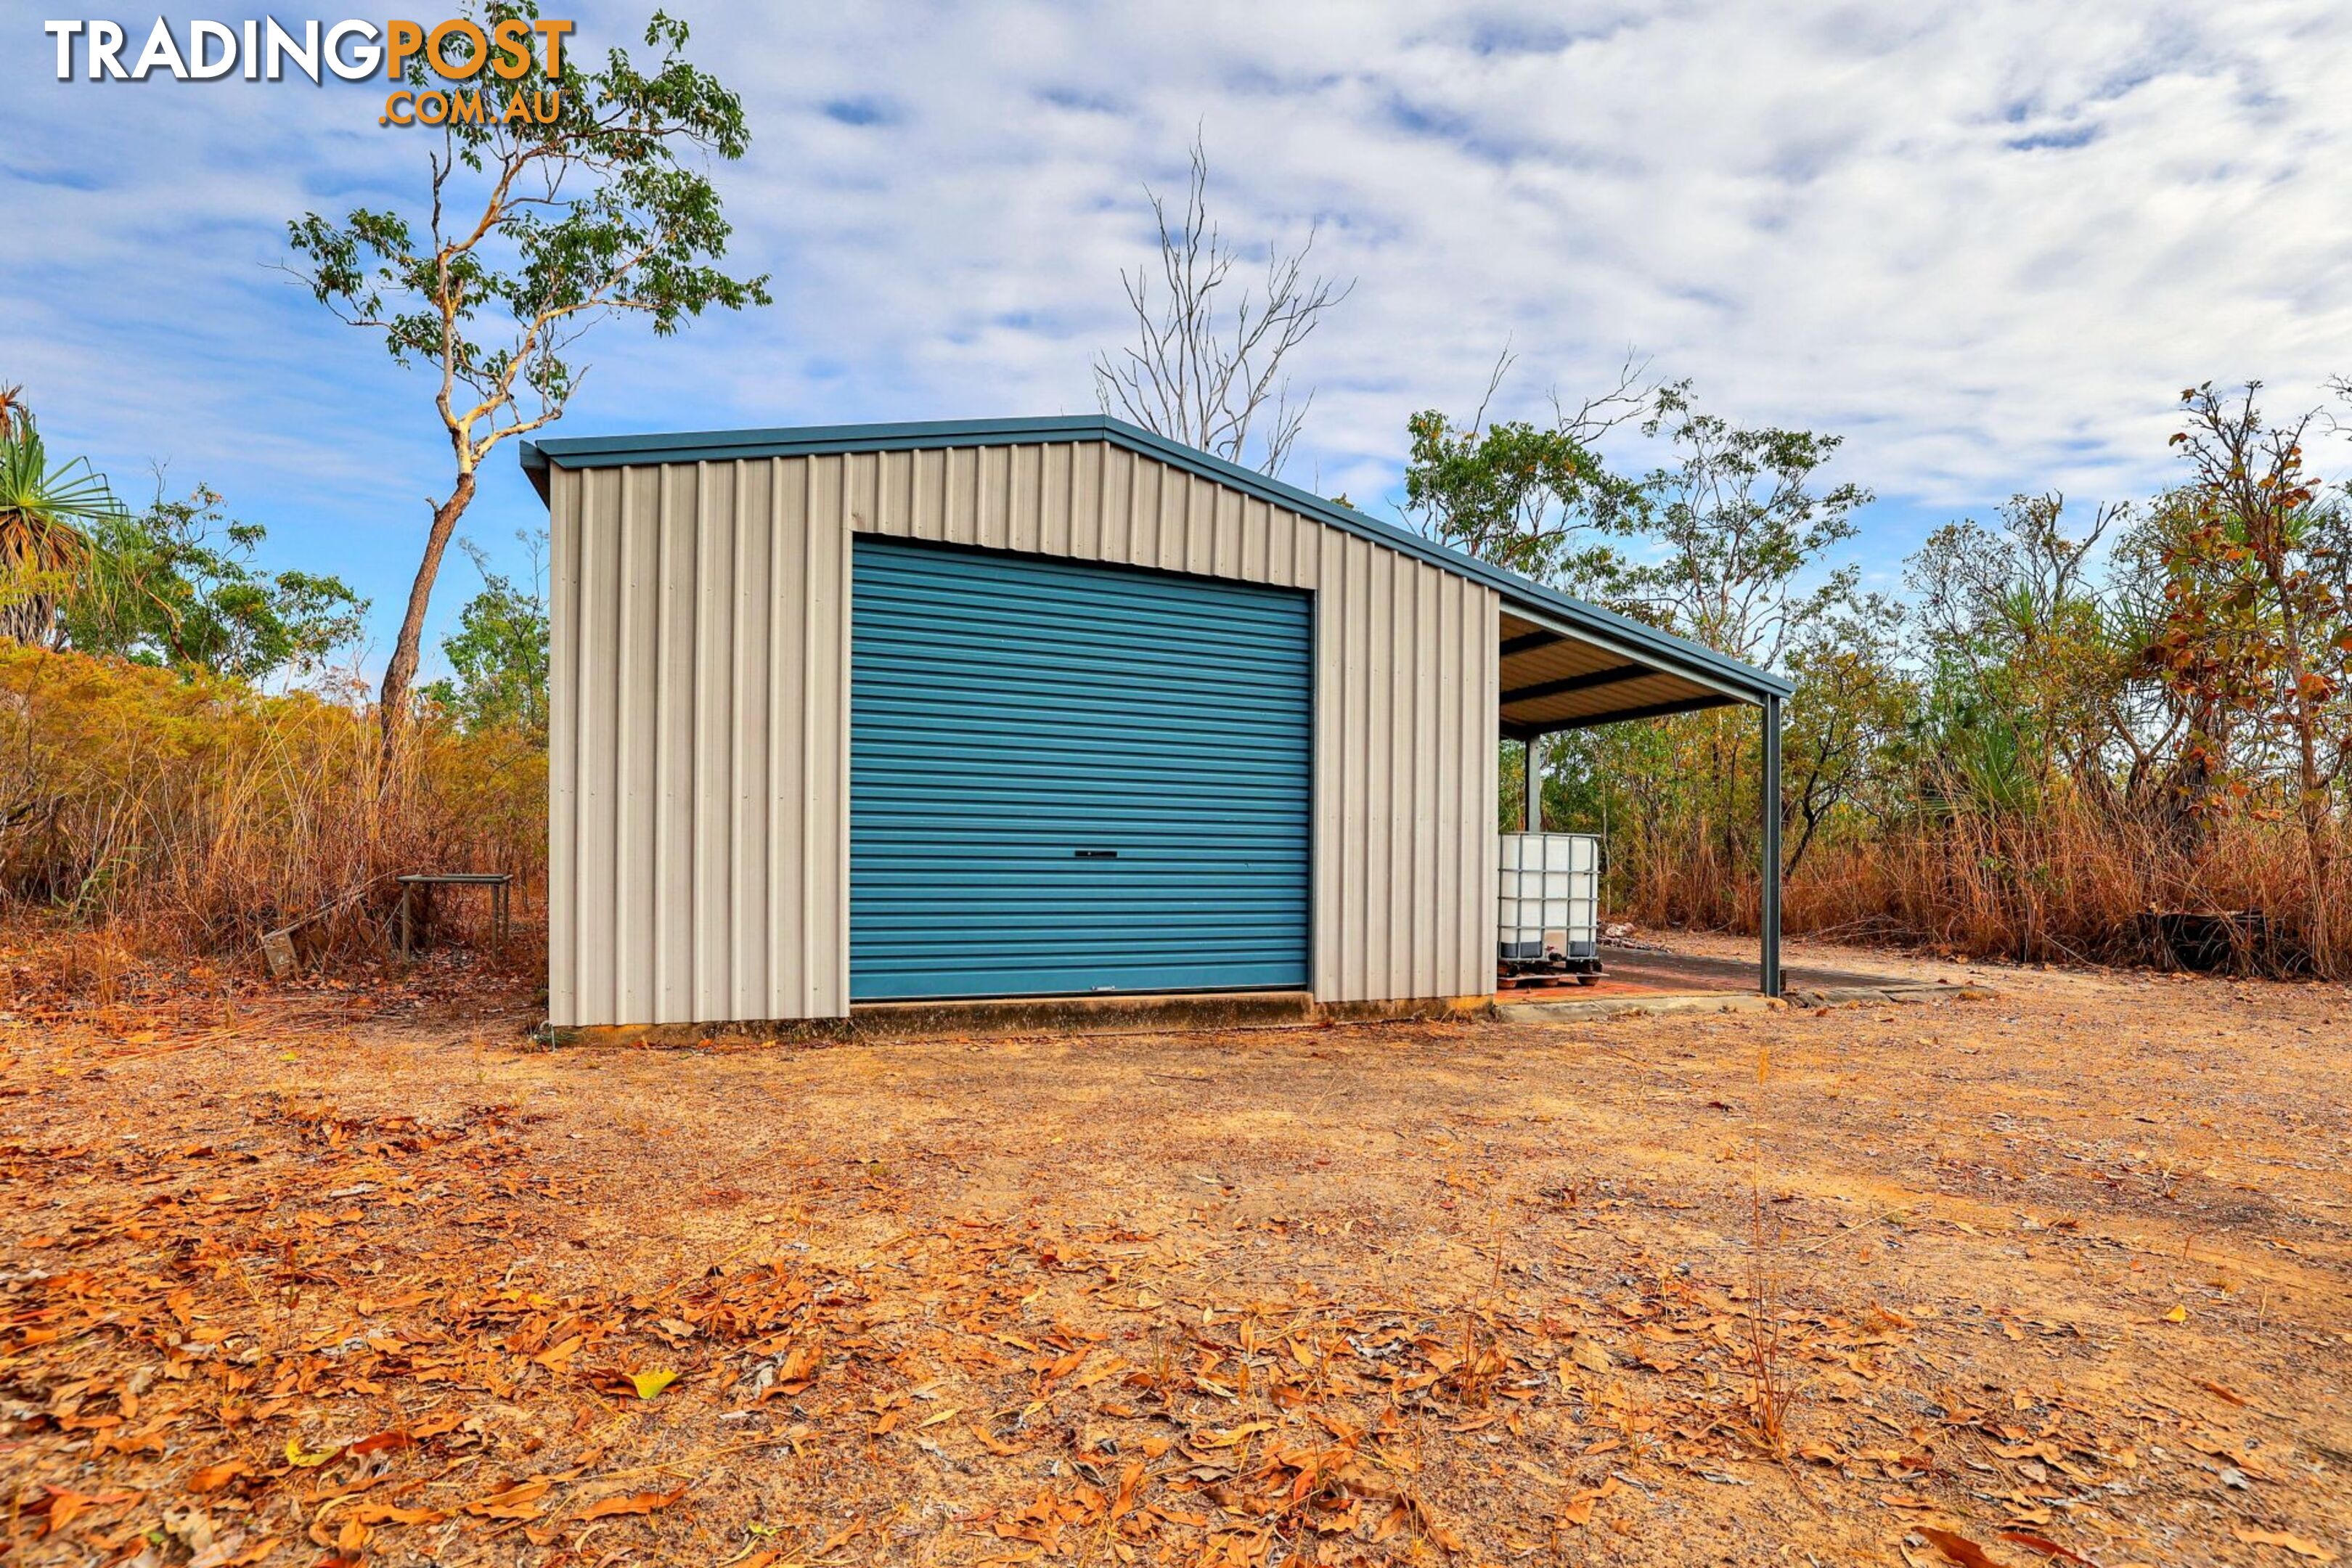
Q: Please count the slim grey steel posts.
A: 2